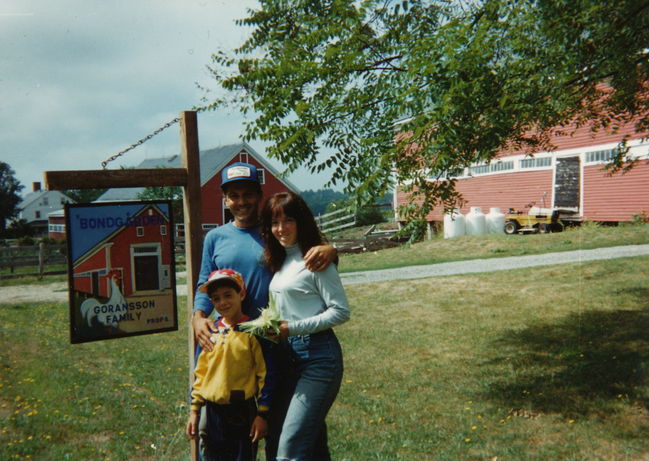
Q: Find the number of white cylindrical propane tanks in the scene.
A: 3